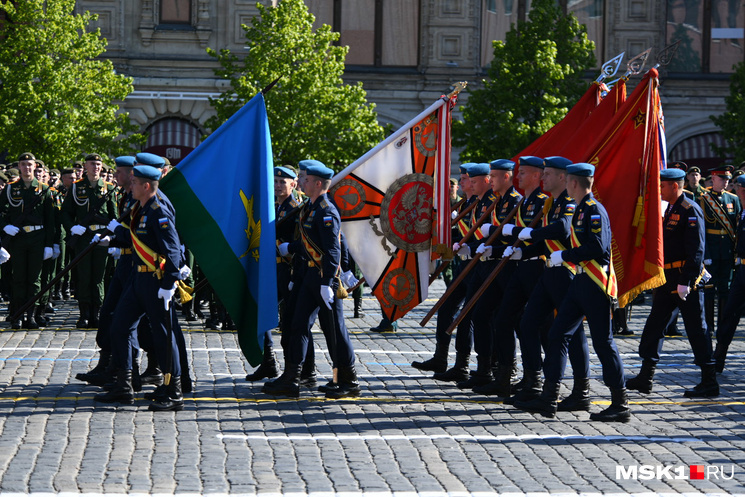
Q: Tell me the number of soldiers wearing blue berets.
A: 14